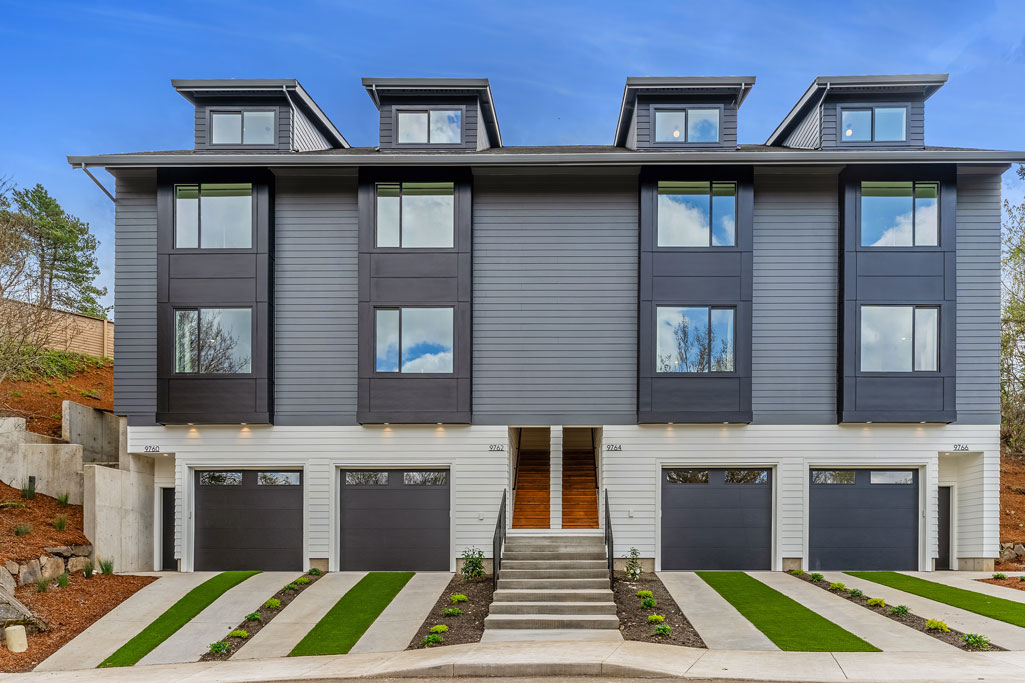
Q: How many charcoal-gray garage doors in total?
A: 4